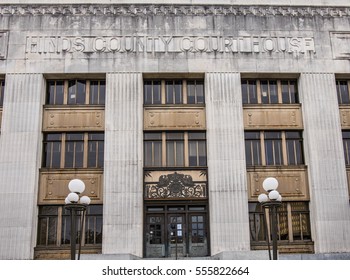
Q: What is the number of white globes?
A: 8